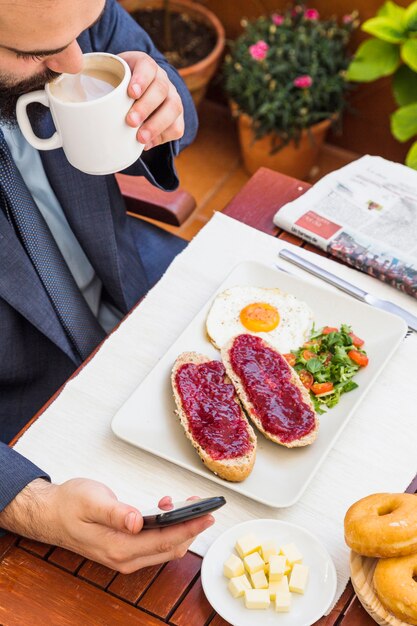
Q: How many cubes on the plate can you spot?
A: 12